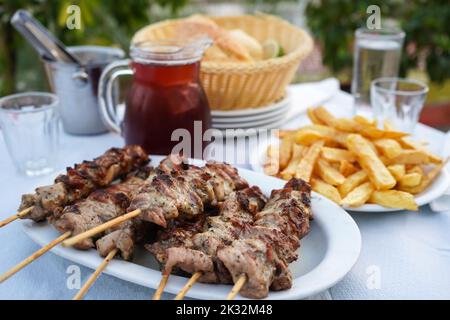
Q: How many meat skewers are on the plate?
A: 7